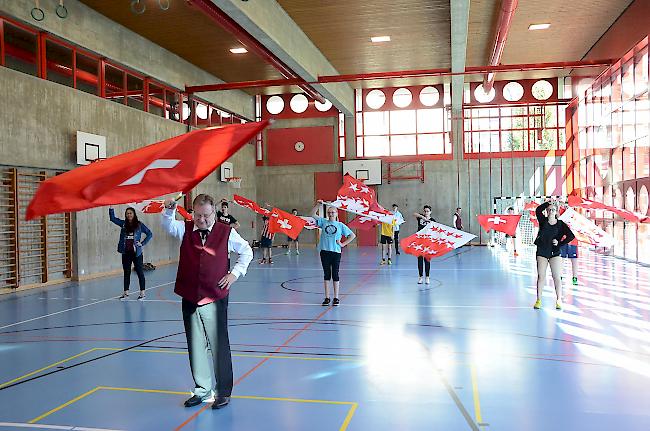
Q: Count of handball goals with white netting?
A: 1